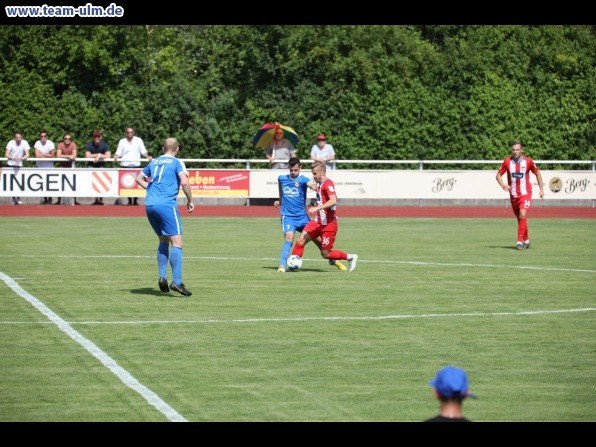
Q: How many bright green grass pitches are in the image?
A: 1